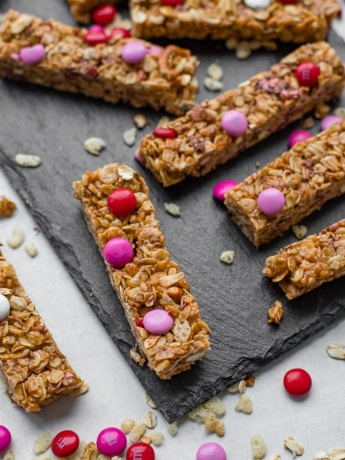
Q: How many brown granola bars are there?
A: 8